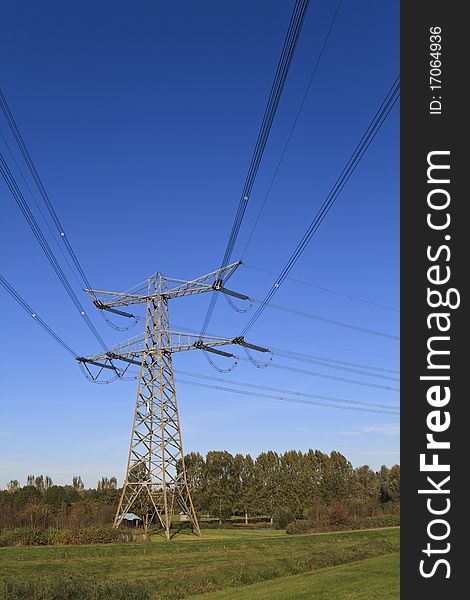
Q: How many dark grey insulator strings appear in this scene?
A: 6